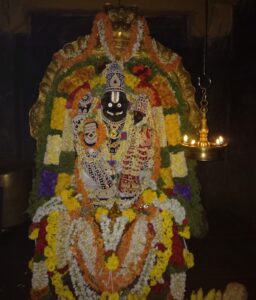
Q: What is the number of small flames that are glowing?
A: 4